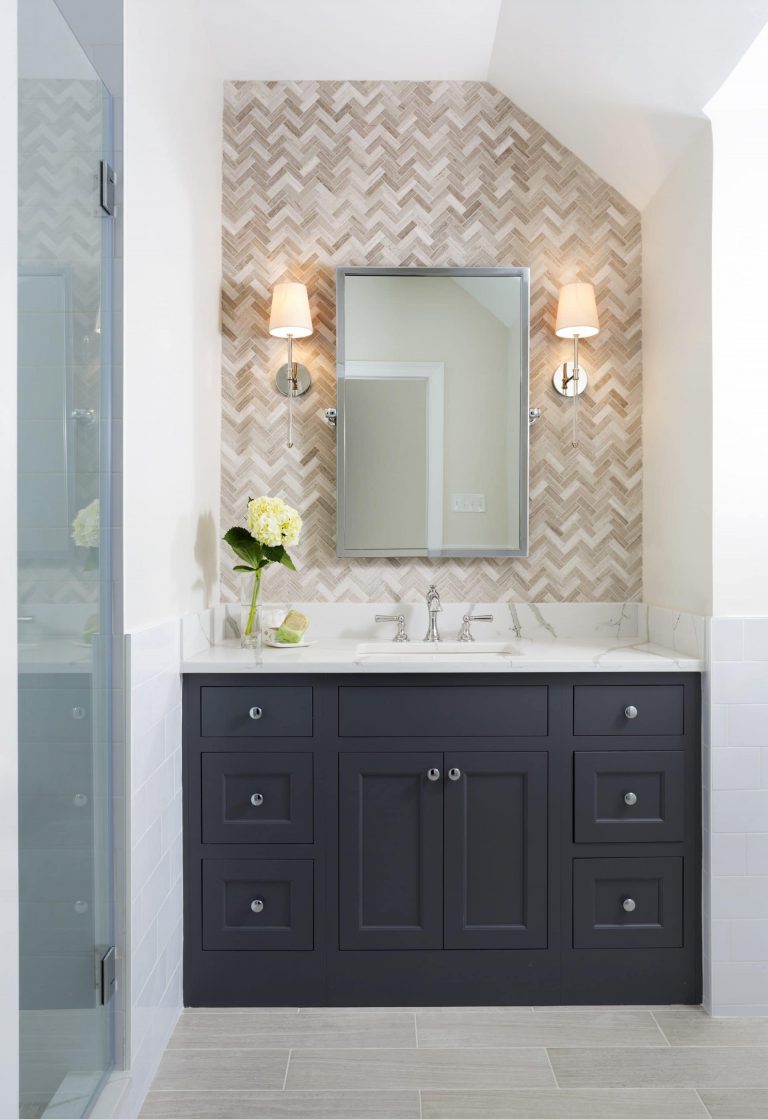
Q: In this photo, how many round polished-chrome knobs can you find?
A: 8